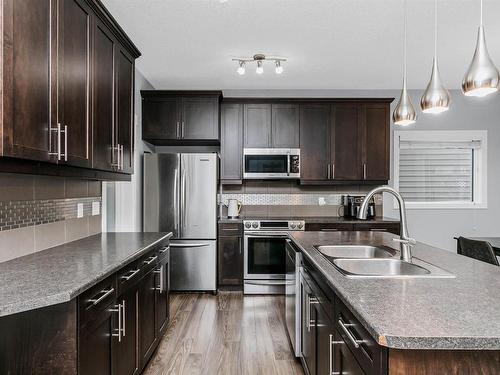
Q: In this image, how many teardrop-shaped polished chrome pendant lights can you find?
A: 3